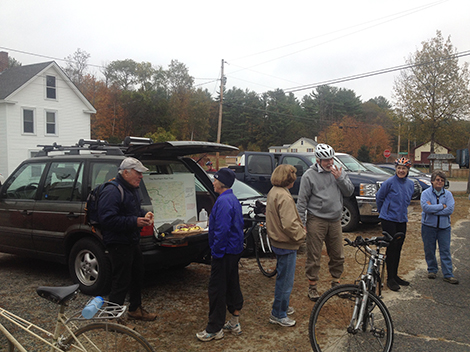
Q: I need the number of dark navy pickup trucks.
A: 1